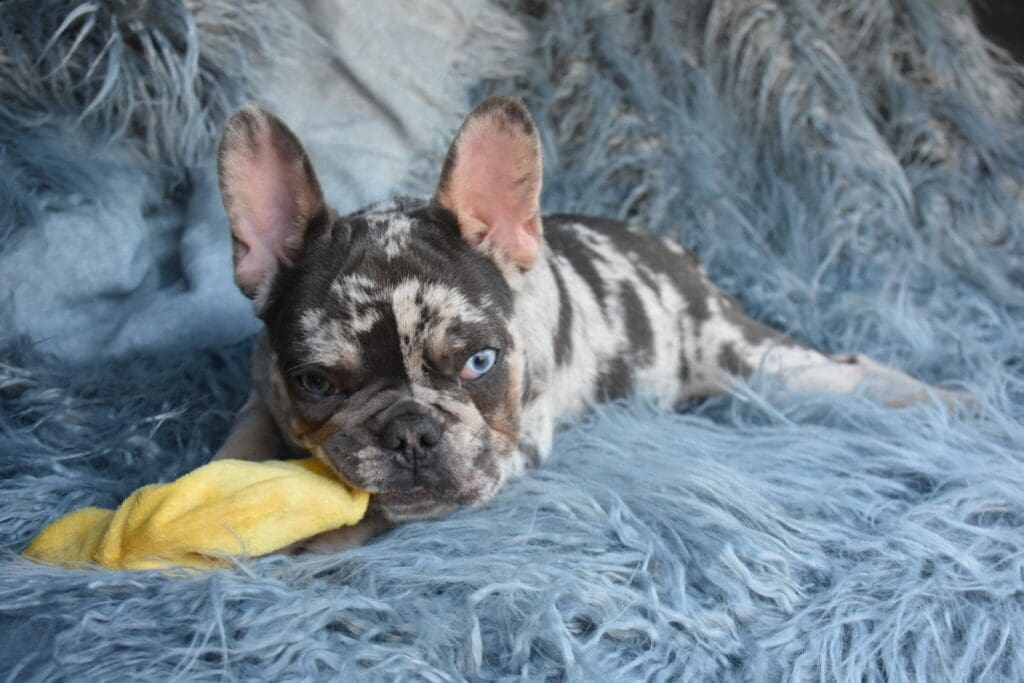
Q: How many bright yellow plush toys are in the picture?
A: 1